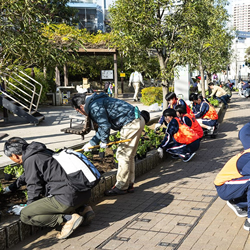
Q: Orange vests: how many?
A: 5